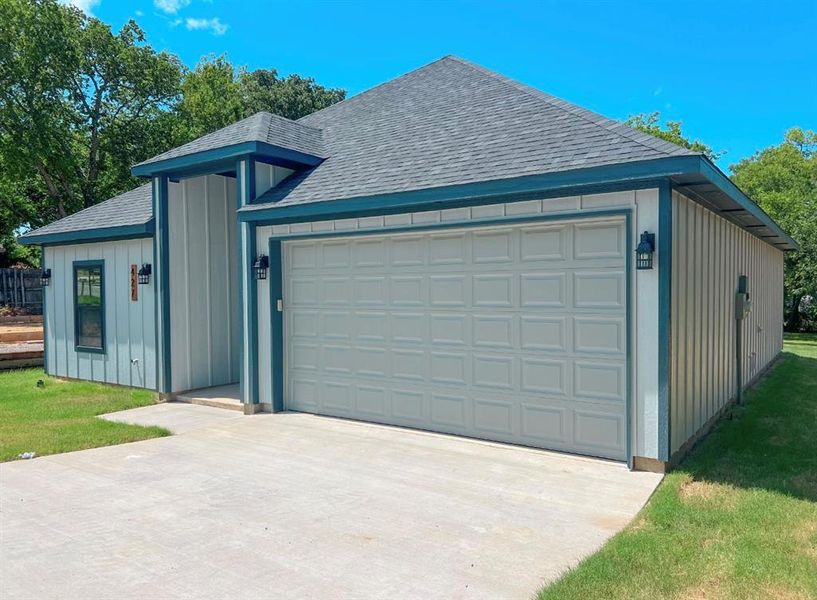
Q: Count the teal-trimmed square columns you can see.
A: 2